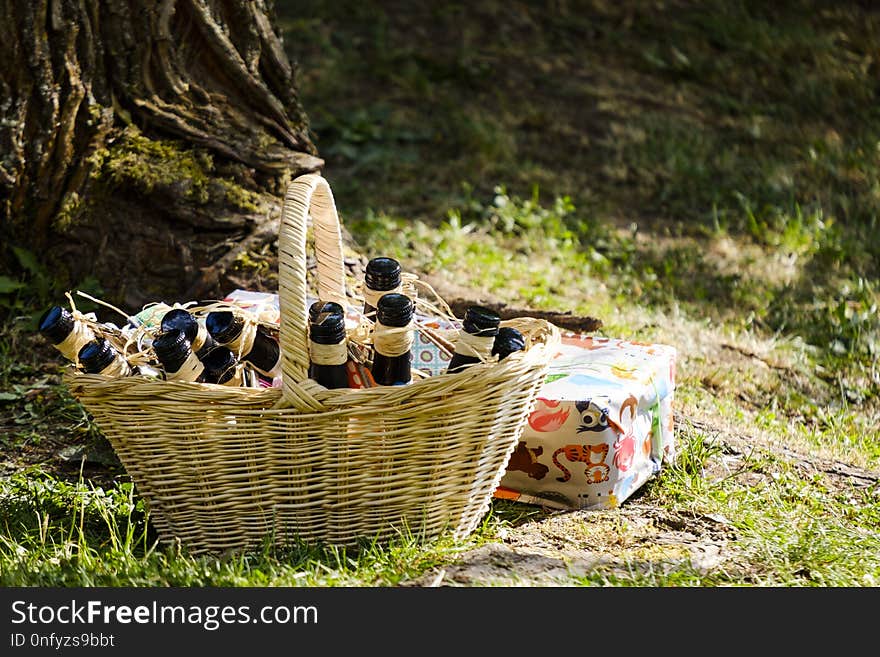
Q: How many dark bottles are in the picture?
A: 12